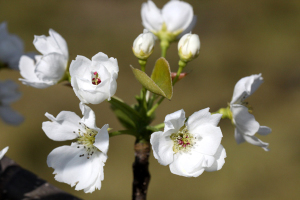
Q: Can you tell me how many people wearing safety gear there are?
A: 0